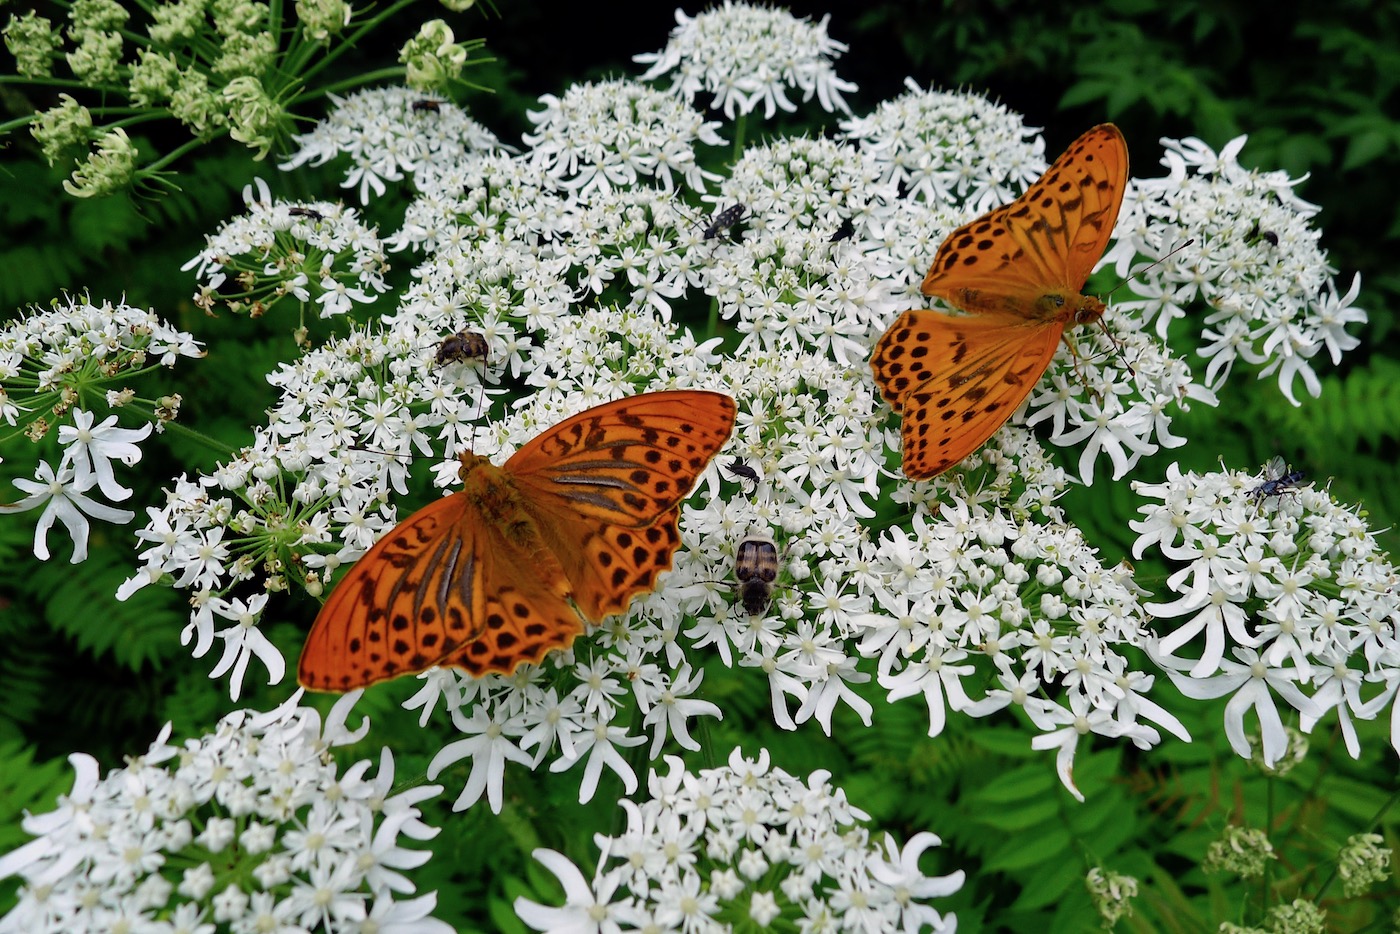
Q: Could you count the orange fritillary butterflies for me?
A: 2